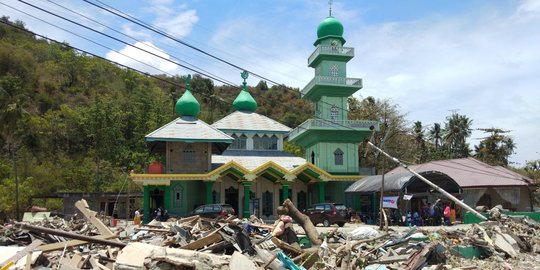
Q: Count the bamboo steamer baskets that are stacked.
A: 0